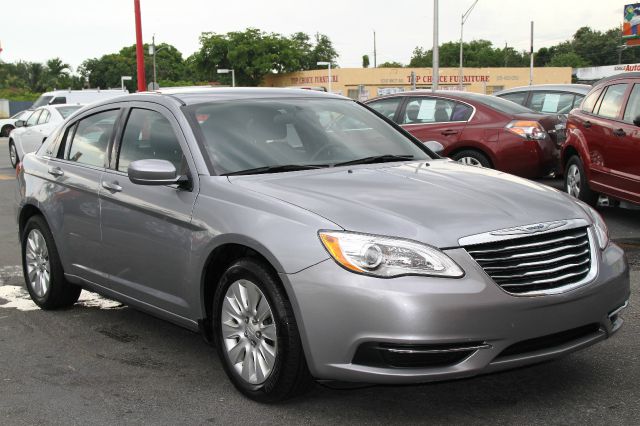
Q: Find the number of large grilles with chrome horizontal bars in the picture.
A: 1